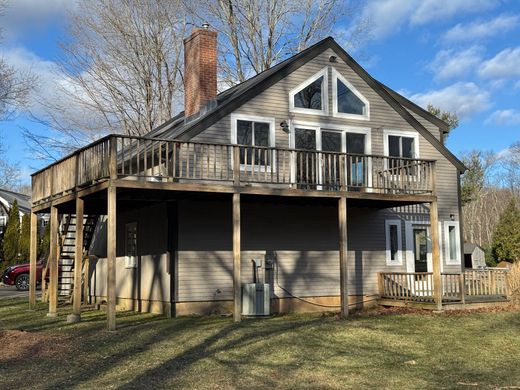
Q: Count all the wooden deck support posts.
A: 7